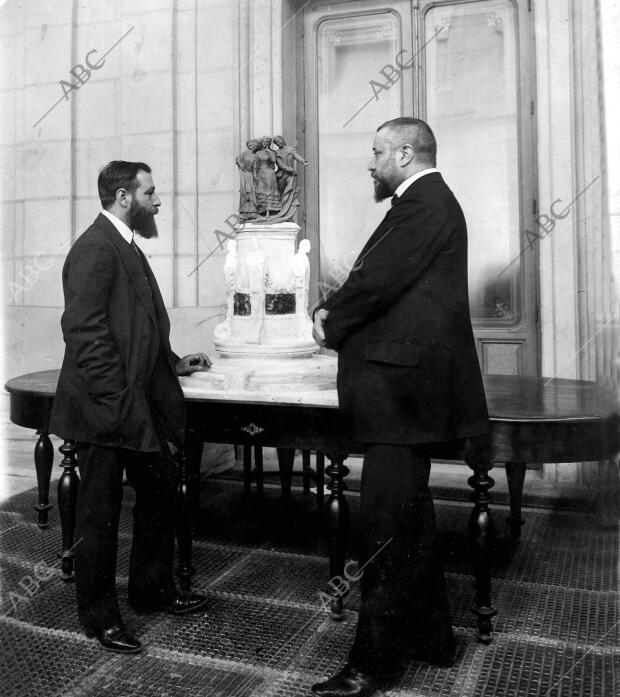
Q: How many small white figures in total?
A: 2